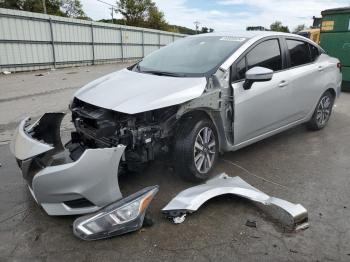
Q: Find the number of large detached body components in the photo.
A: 3